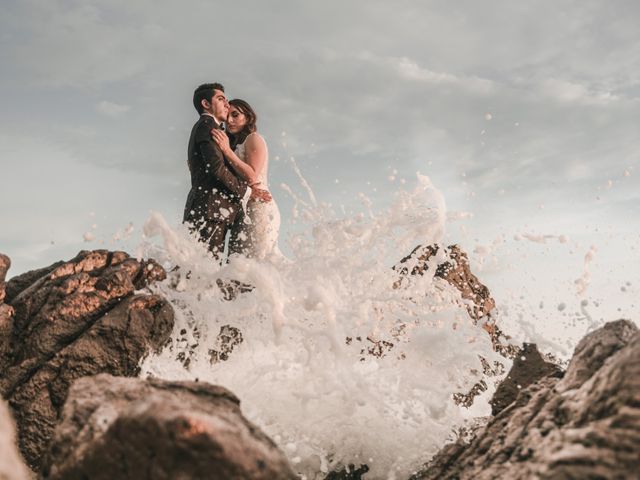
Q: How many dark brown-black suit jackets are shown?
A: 1